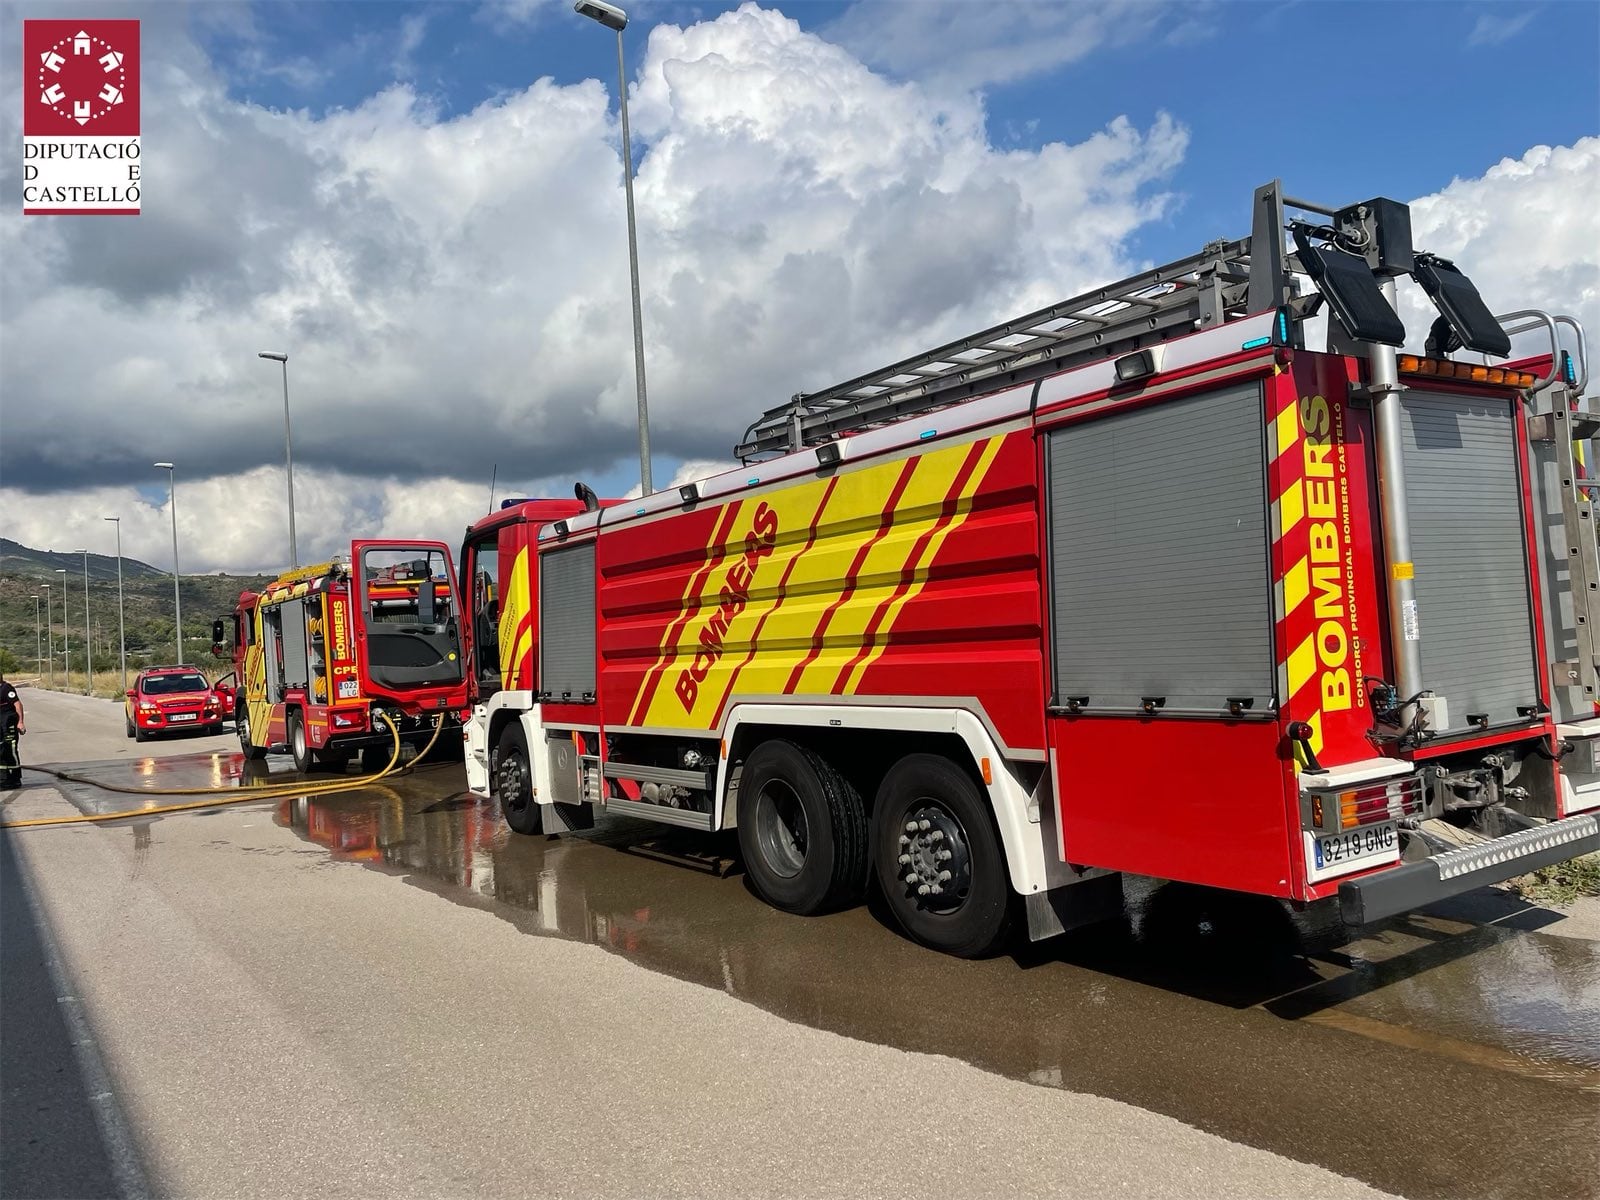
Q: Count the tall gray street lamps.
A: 8